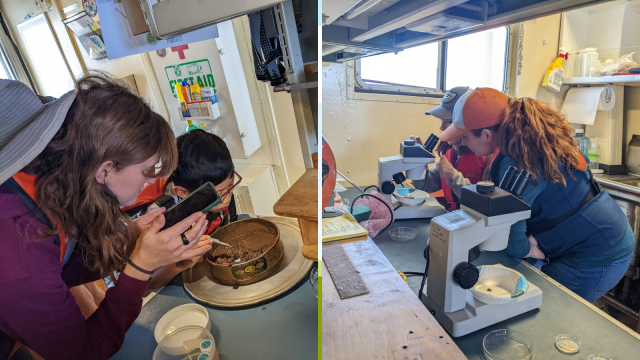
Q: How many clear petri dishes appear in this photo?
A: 4